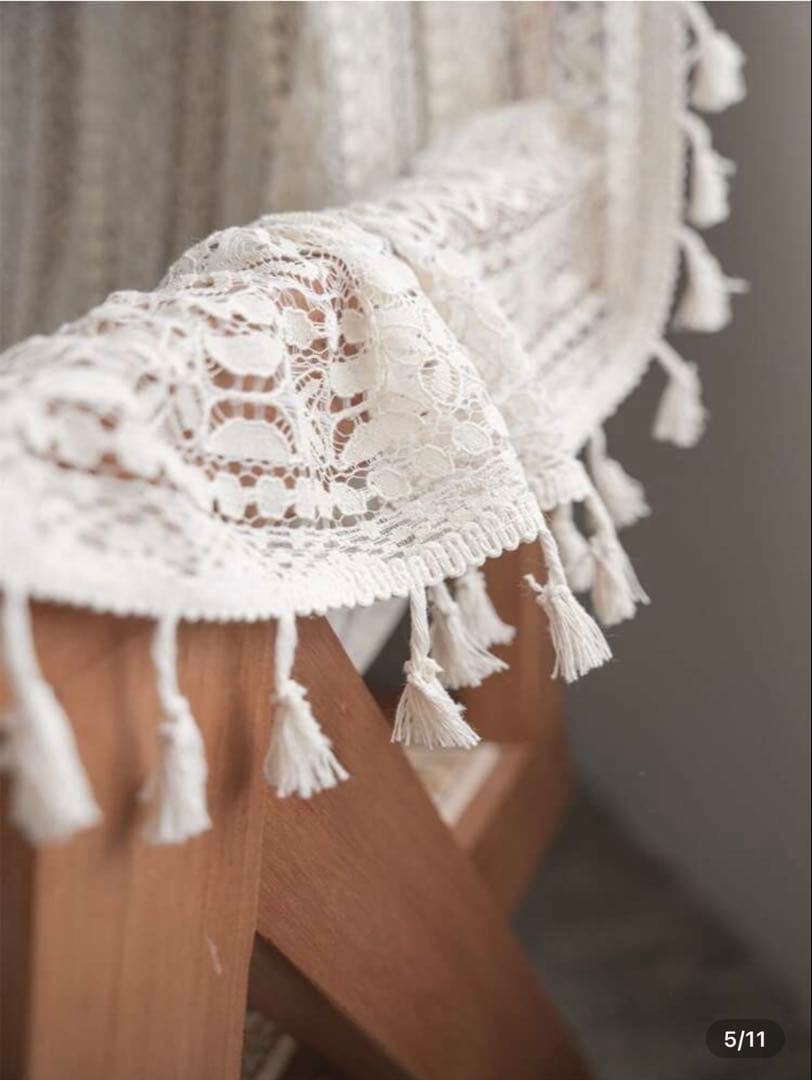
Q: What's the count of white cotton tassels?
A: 14